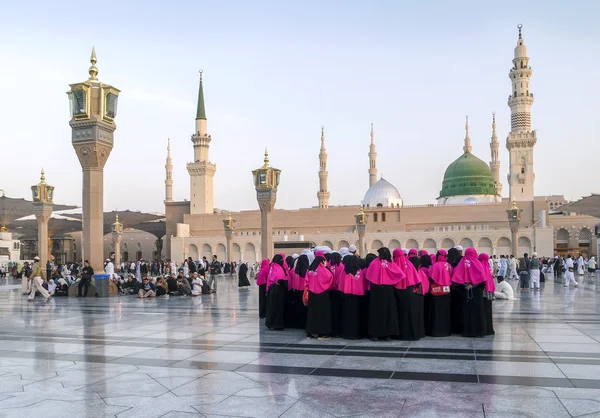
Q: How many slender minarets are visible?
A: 7